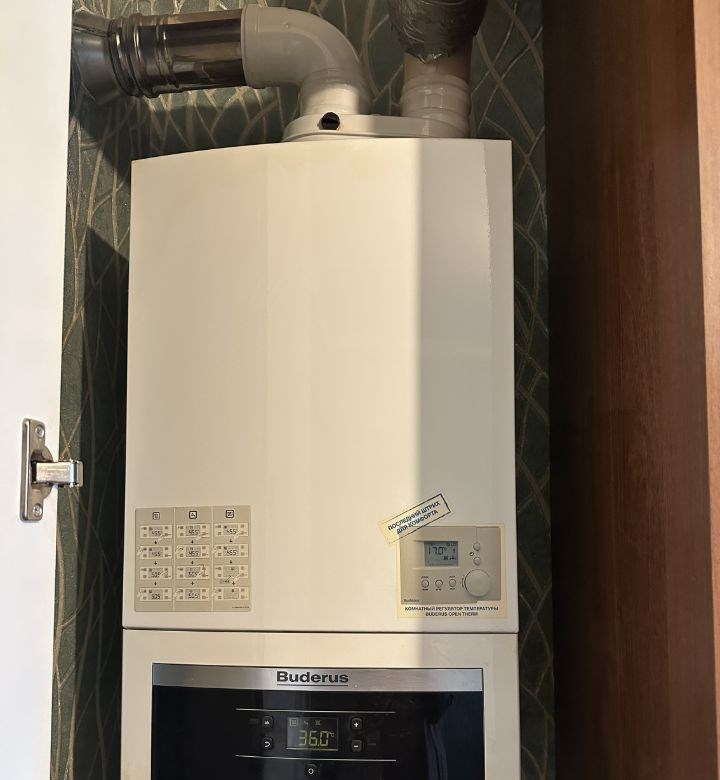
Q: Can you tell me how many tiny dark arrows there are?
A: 9